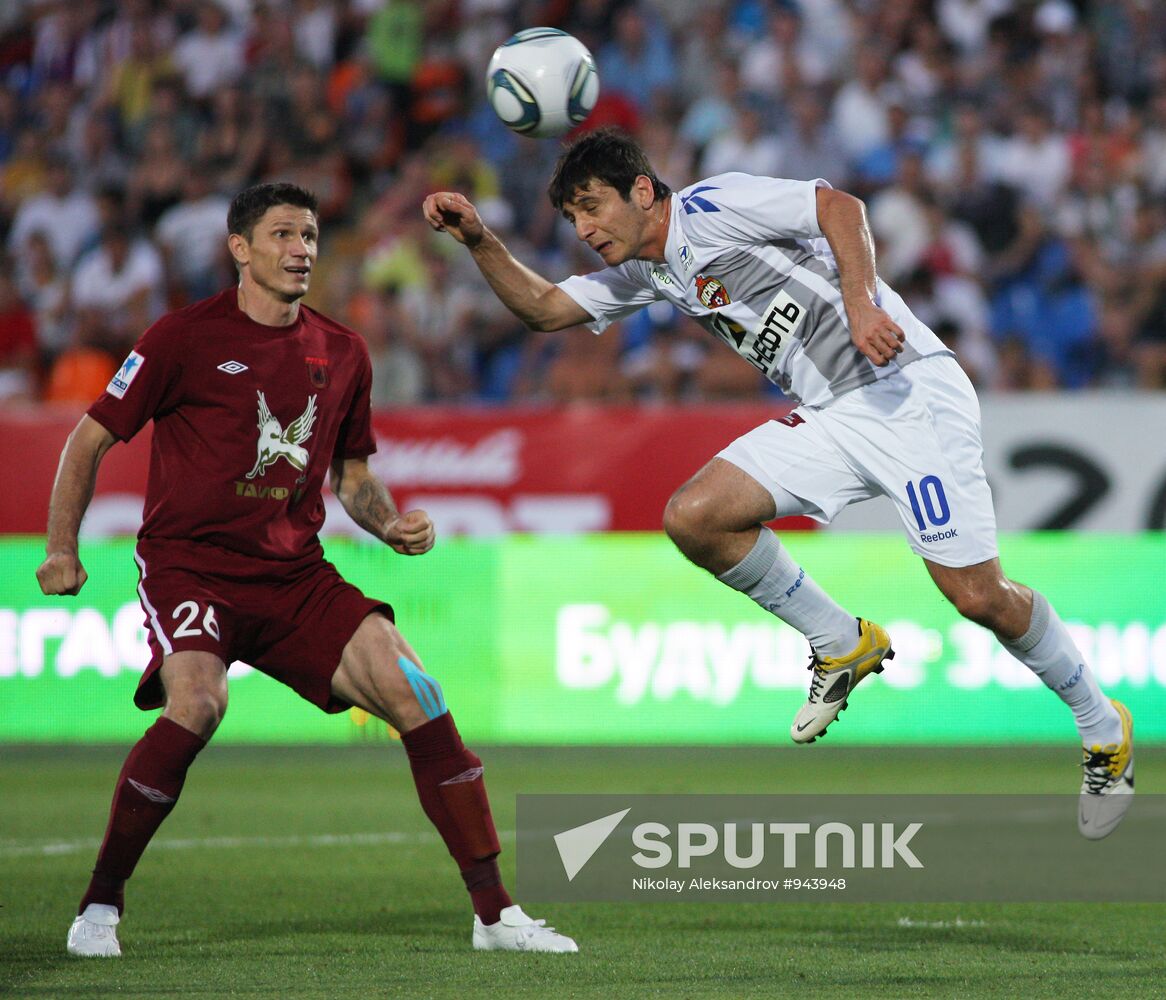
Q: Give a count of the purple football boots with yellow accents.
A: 0